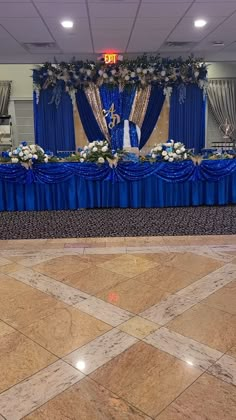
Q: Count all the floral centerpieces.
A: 3